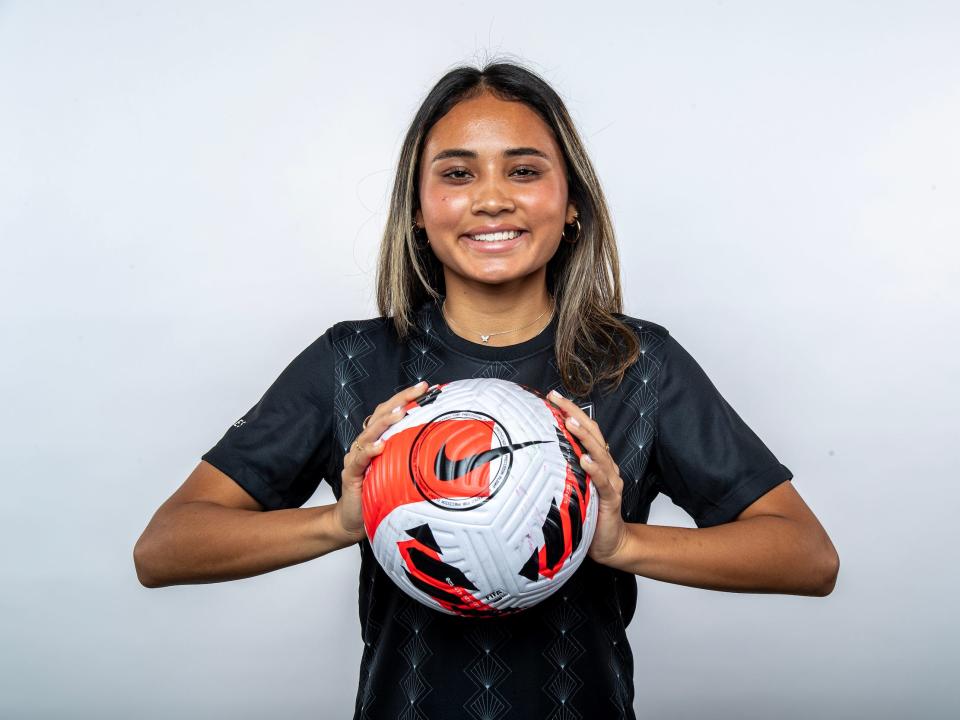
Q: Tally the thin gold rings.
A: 3